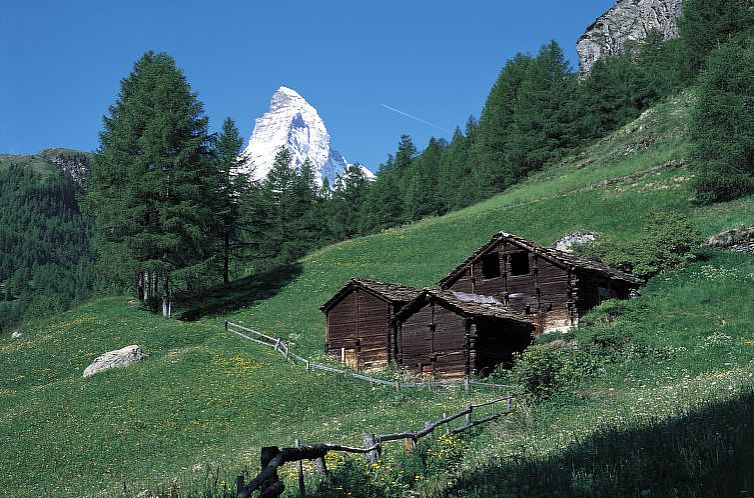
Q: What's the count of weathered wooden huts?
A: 3